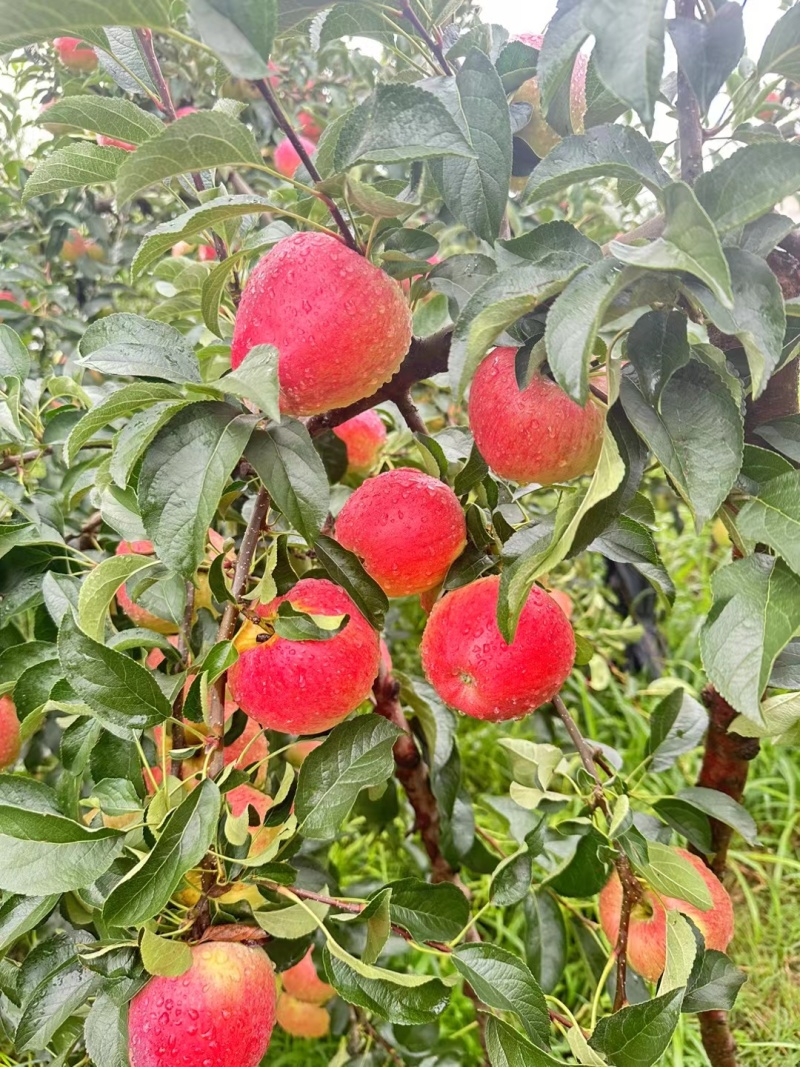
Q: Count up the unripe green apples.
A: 0